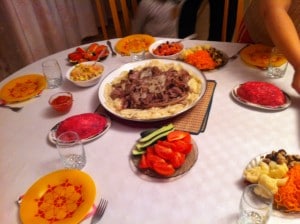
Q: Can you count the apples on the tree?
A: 0